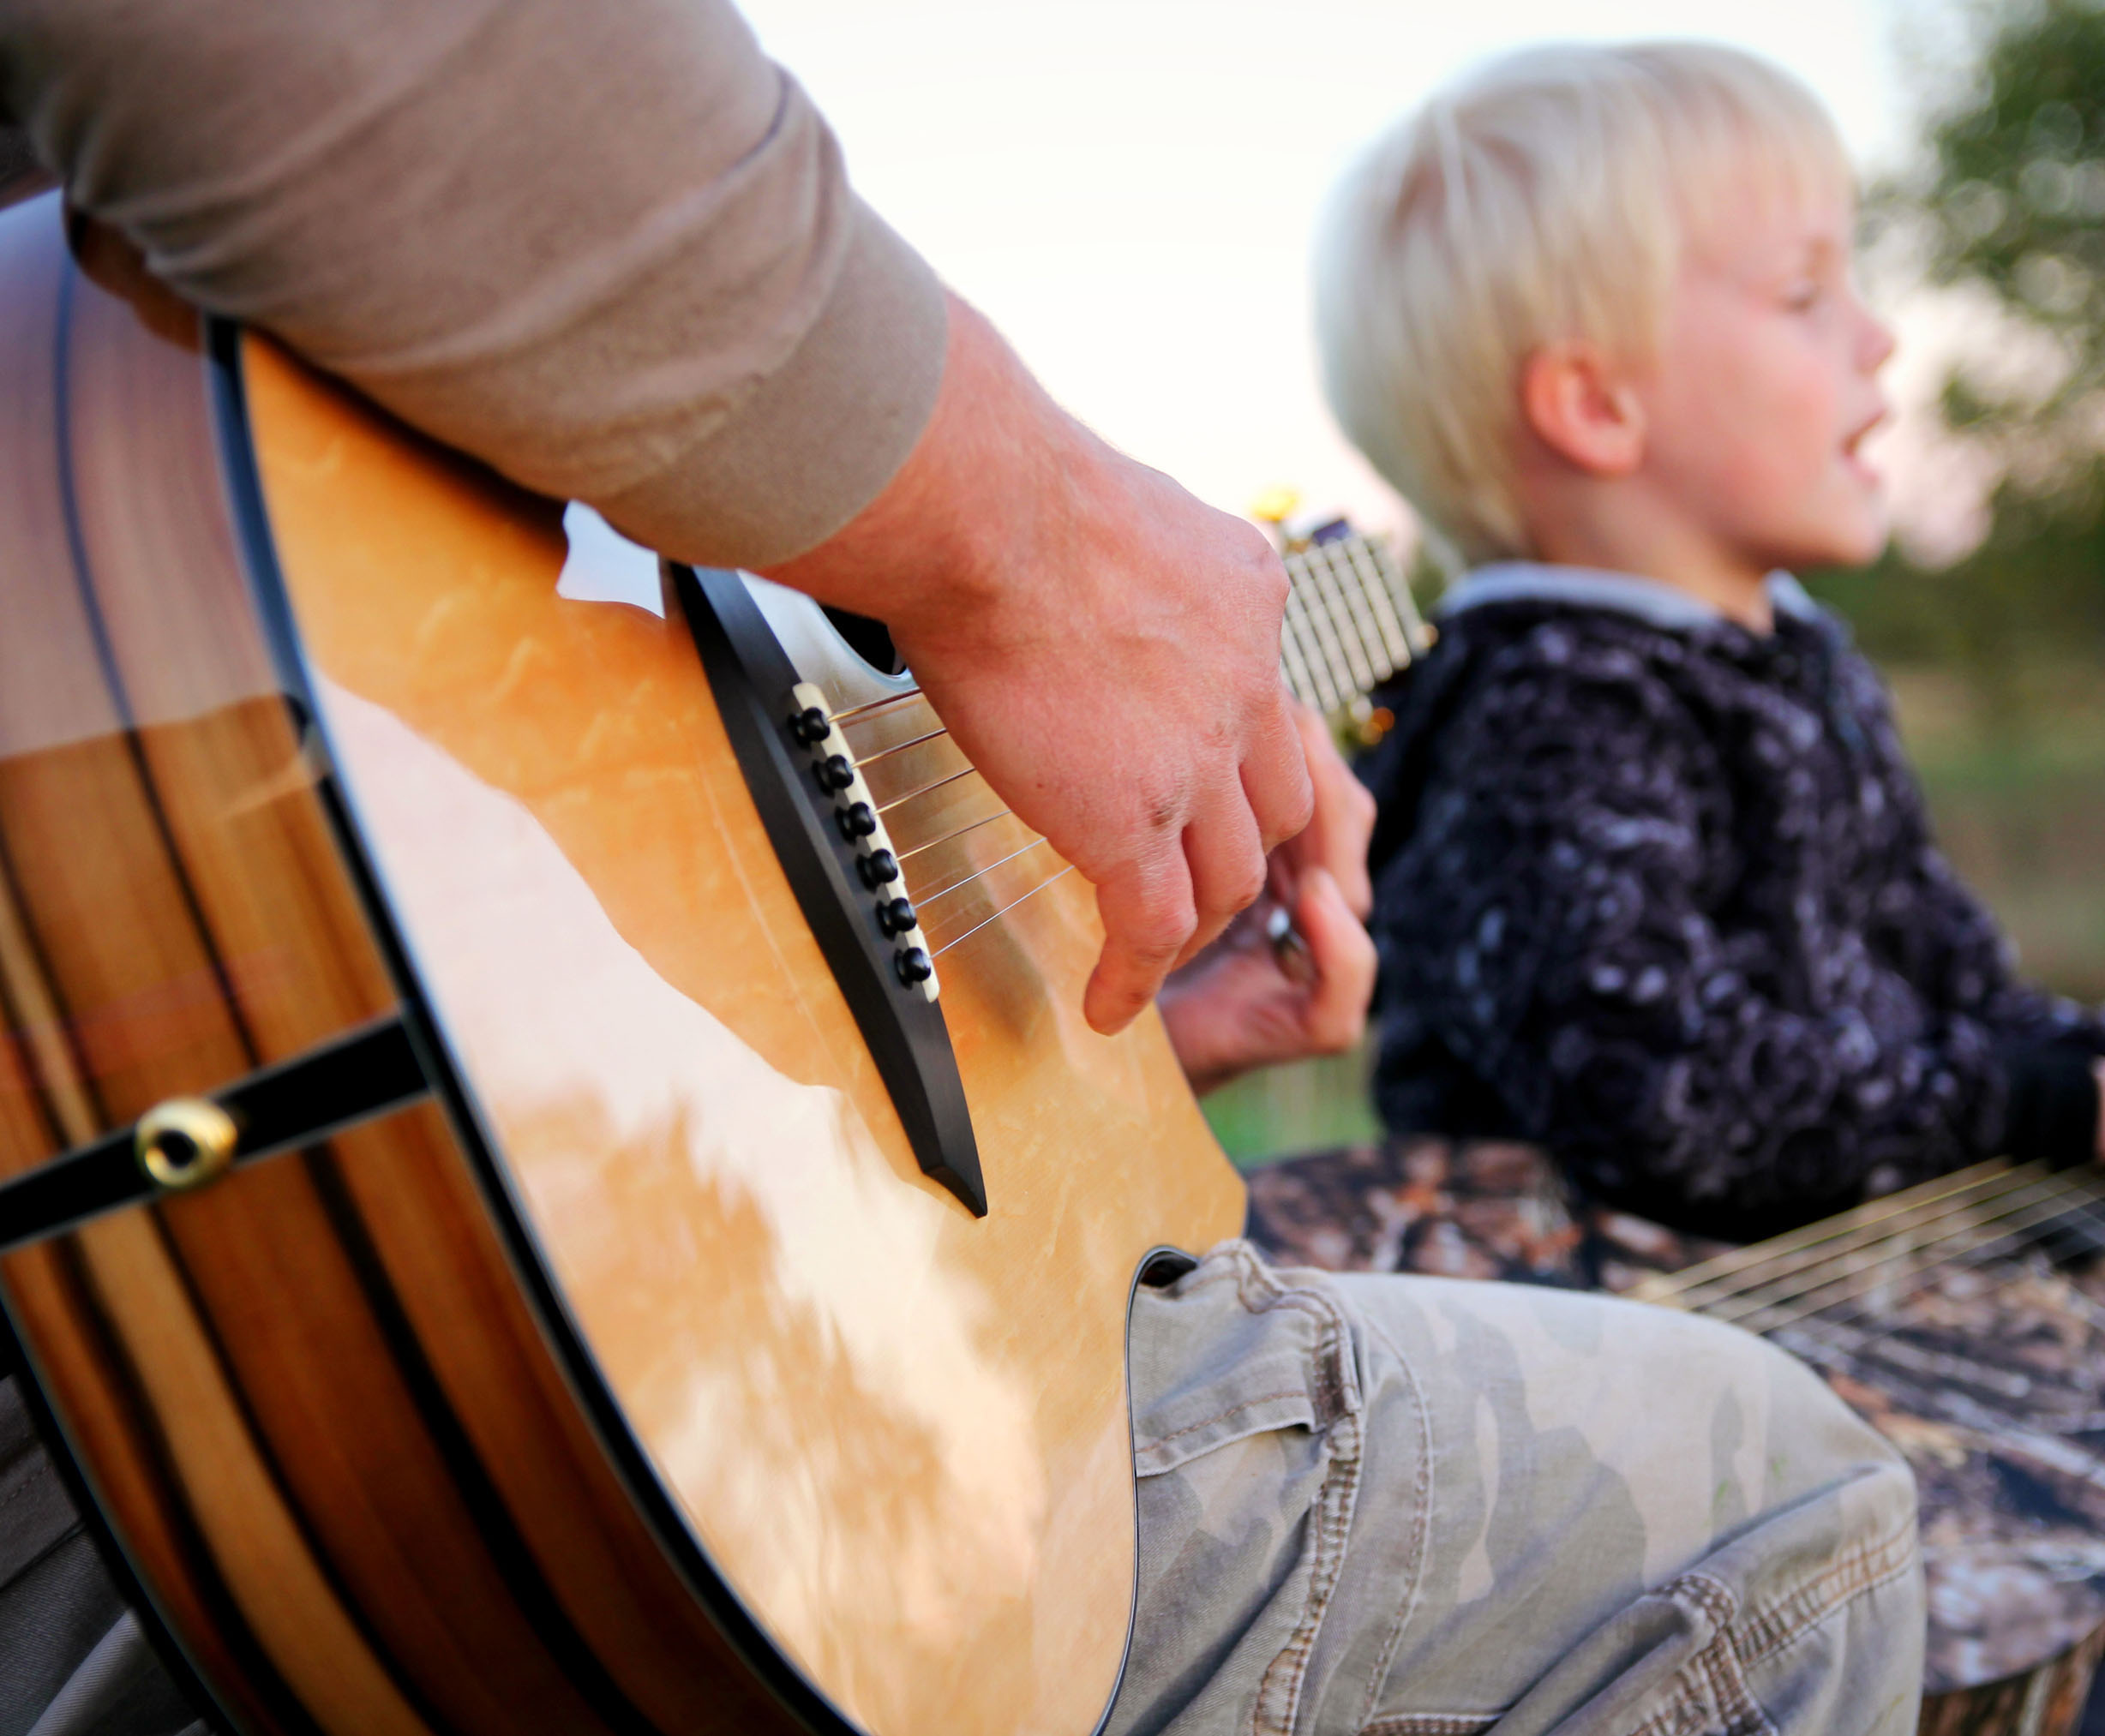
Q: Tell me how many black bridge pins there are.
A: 6